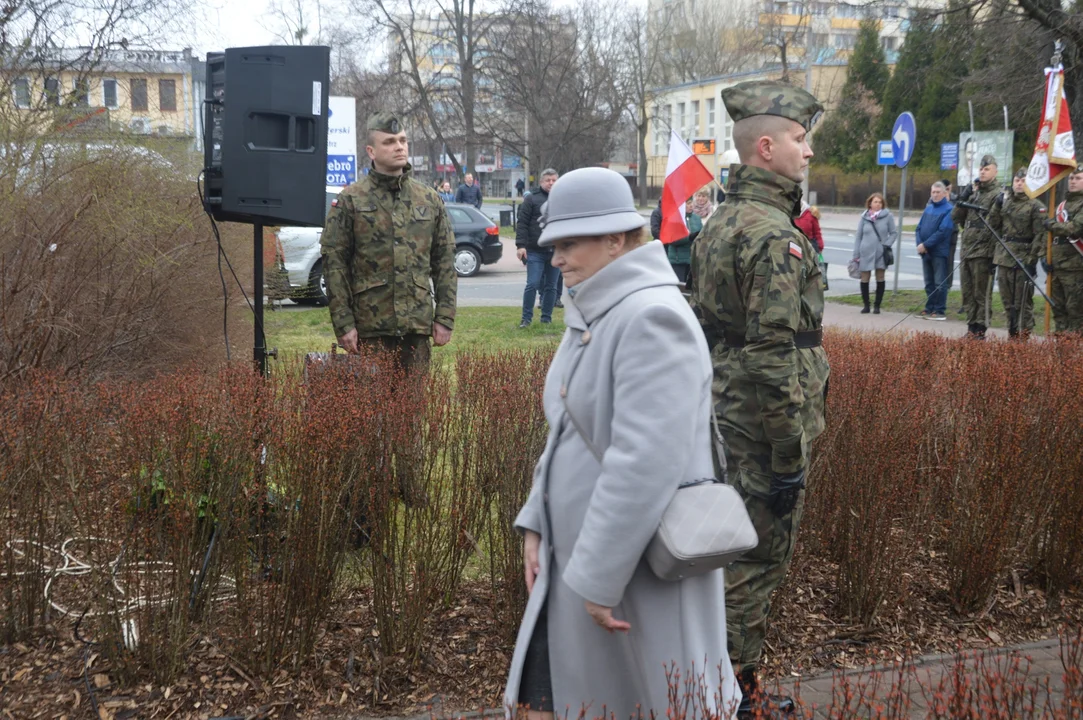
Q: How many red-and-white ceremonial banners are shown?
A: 1